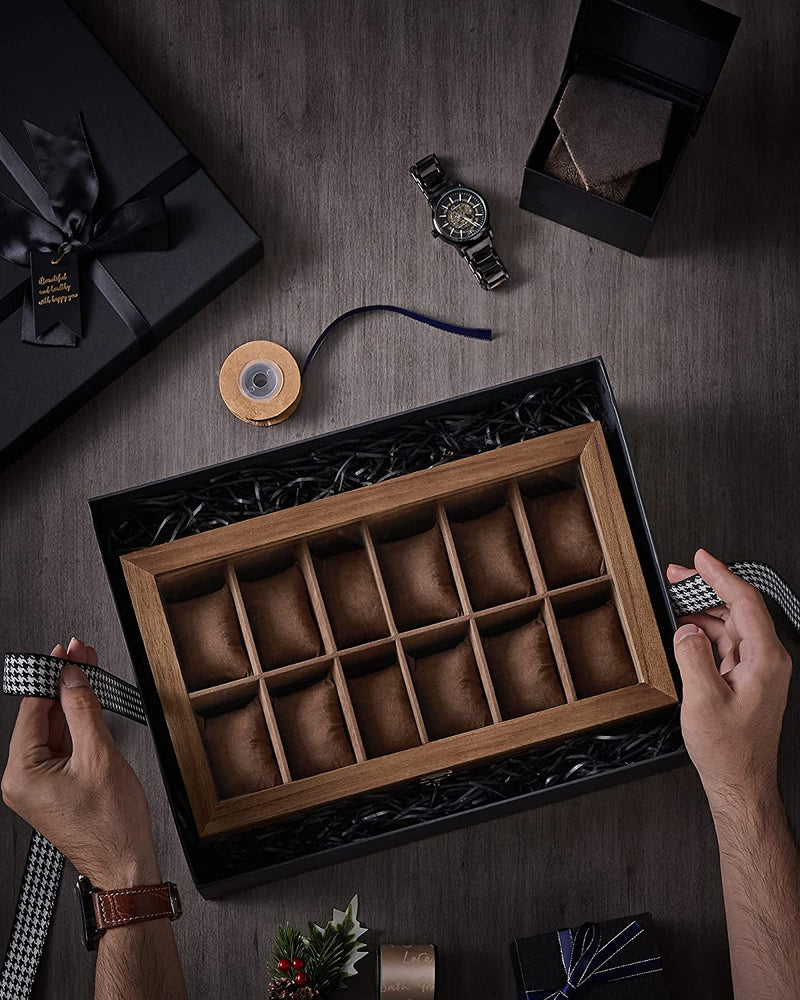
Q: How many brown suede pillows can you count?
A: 12